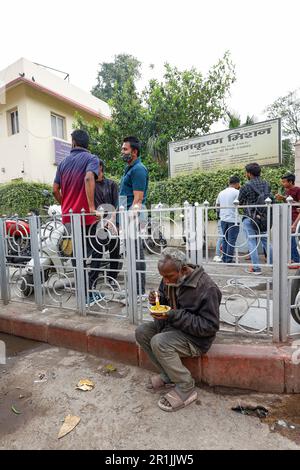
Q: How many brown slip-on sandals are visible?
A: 2